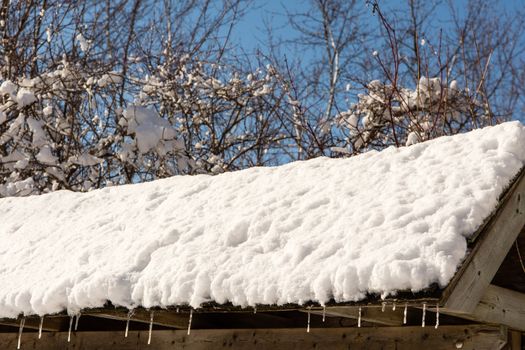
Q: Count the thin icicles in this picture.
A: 15